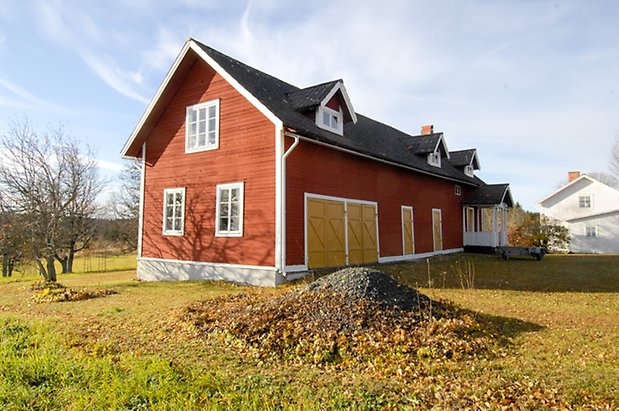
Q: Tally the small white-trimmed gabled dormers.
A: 3